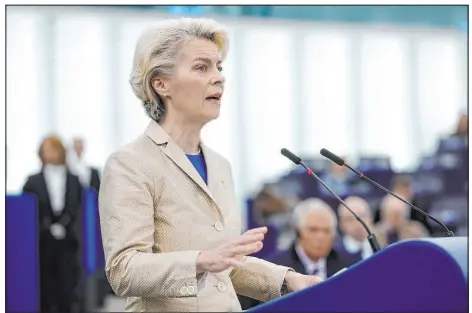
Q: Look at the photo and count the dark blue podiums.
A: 1